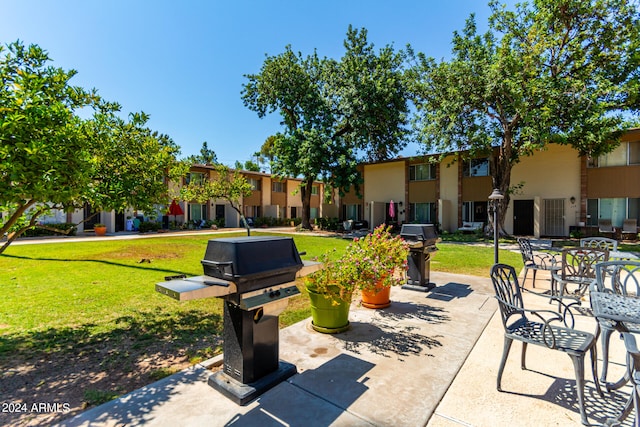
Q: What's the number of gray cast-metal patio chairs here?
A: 6